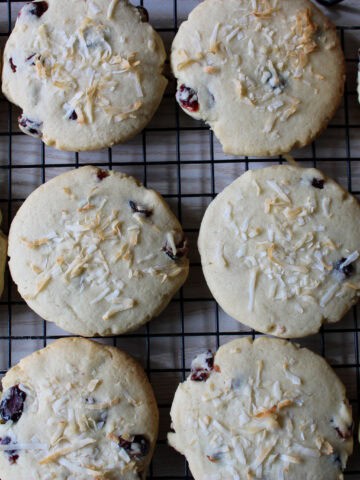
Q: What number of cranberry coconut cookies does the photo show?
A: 6